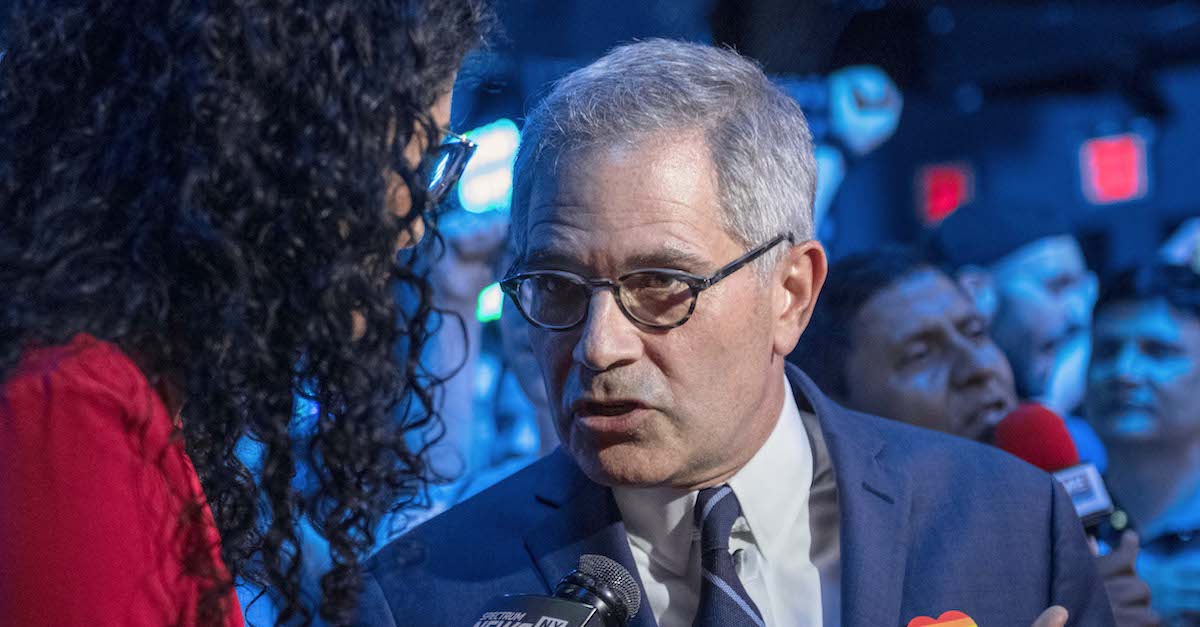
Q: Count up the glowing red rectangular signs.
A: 2